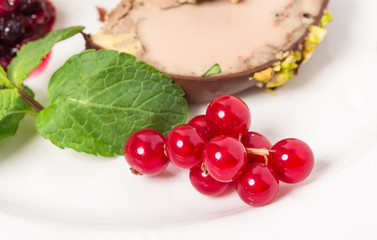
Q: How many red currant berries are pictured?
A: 9